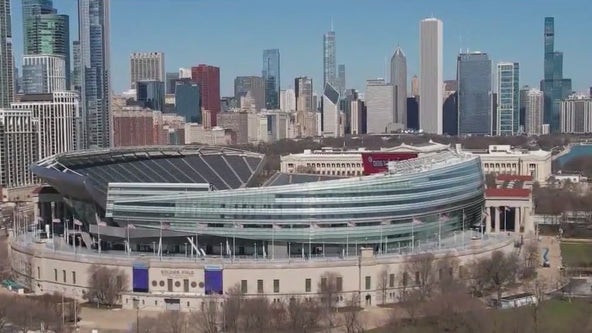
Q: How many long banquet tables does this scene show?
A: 0